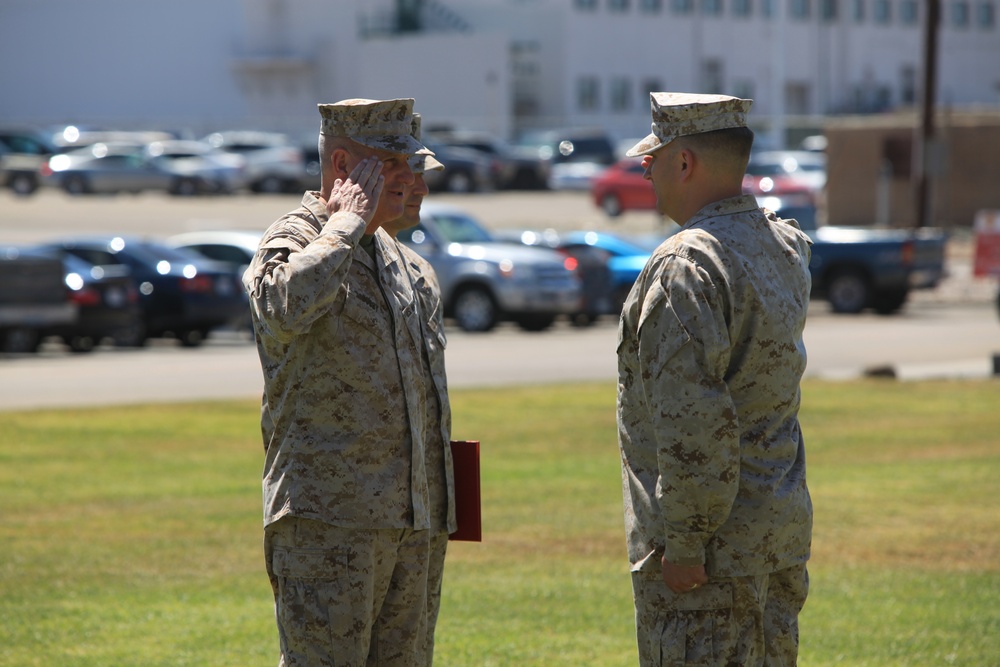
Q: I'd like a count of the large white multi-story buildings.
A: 1